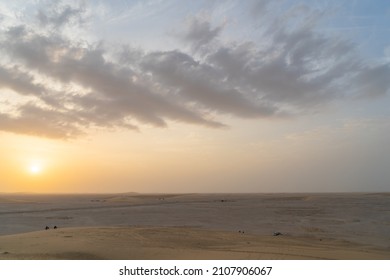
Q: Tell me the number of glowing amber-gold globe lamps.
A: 0